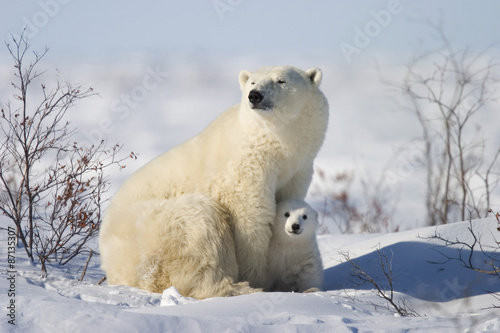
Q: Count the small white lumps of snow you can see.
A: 1